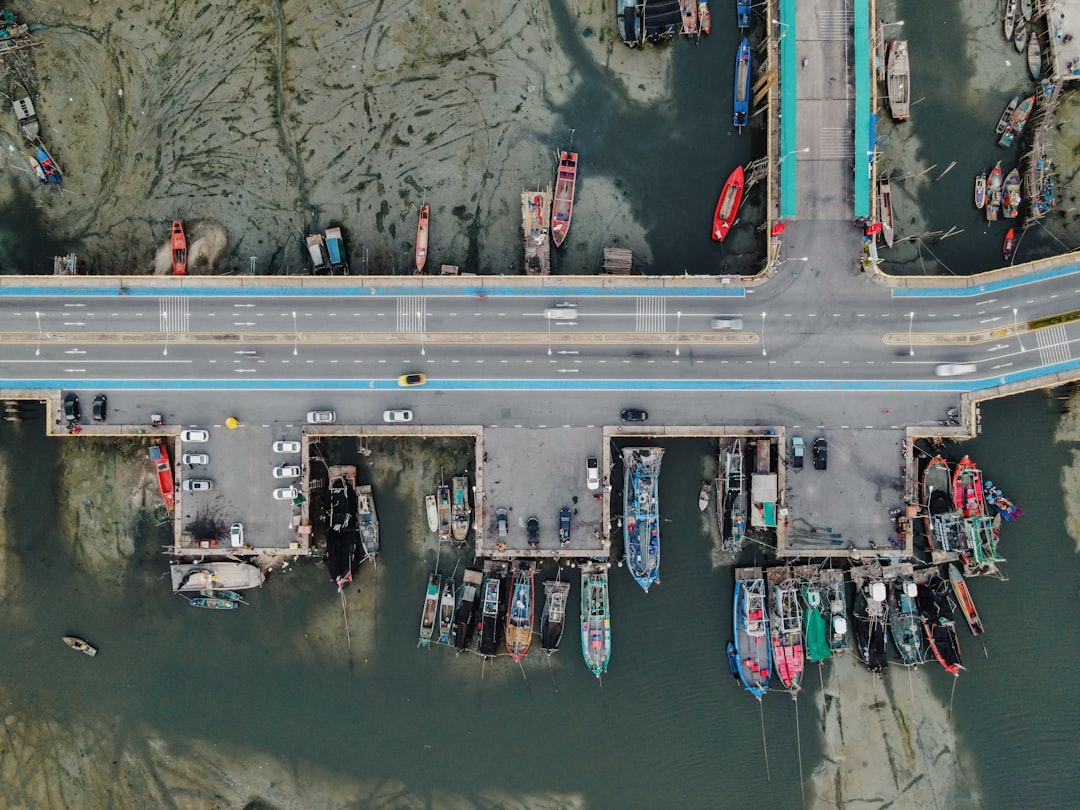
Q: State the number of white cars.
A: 13